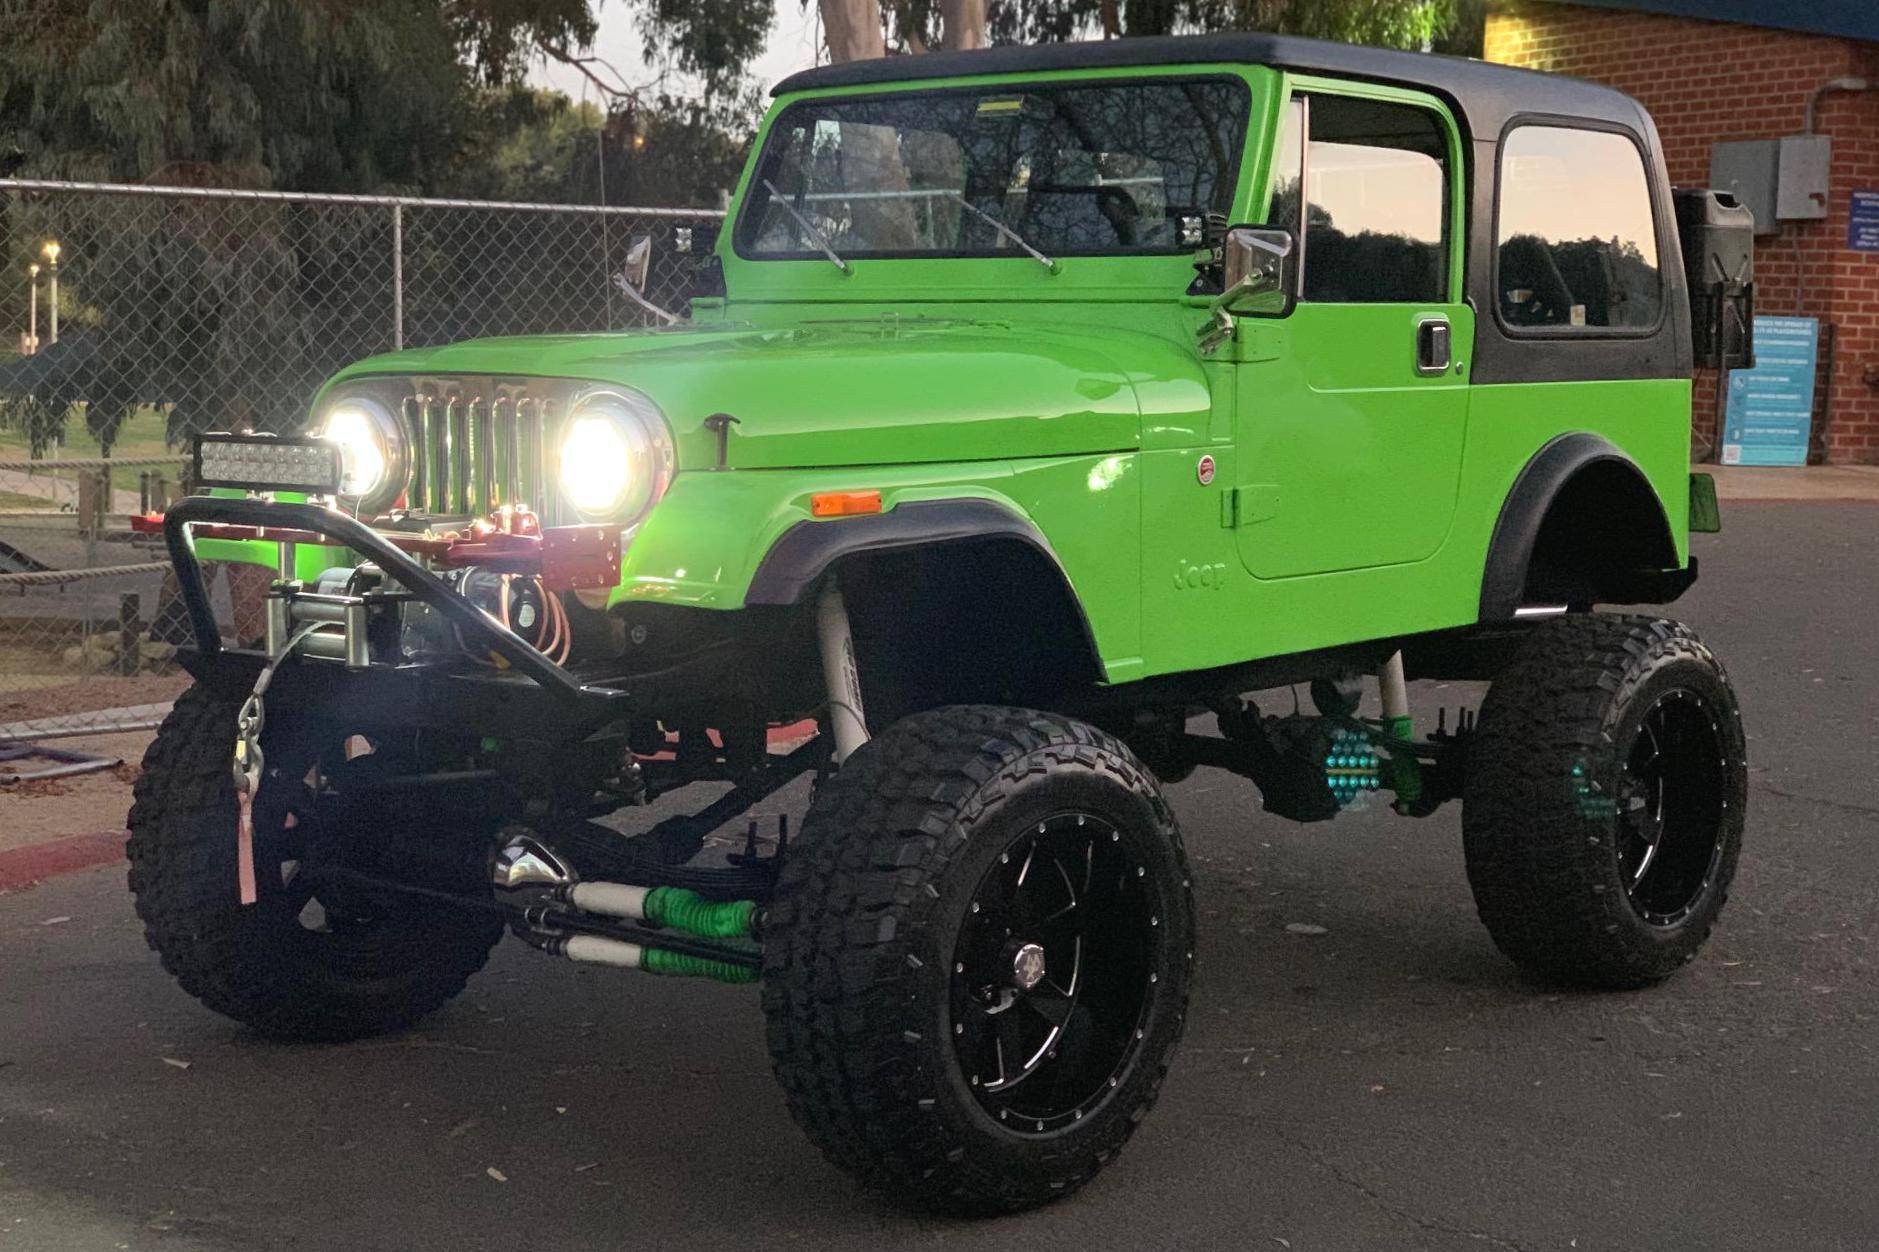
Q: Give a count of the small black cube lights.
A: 2